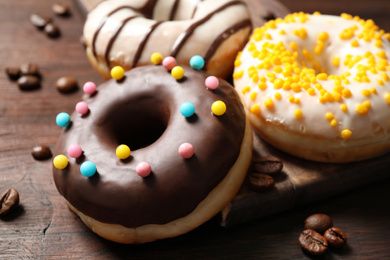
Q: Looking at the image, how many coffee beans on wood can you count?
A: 14